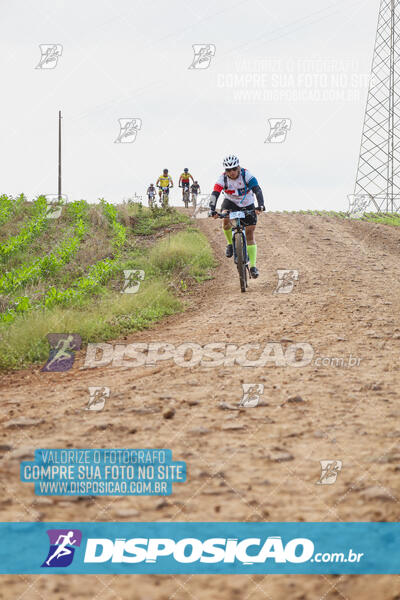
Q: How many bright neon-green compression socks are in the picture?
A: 2